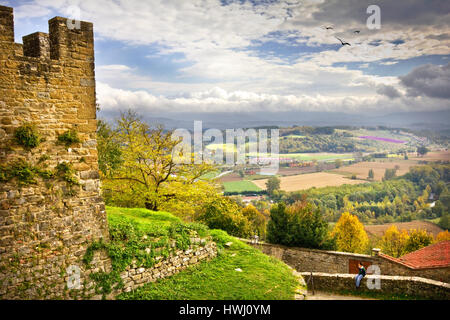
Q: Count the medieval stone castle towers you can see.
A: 1